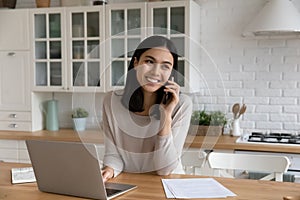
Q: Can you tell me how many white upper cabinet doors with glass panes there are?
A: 4